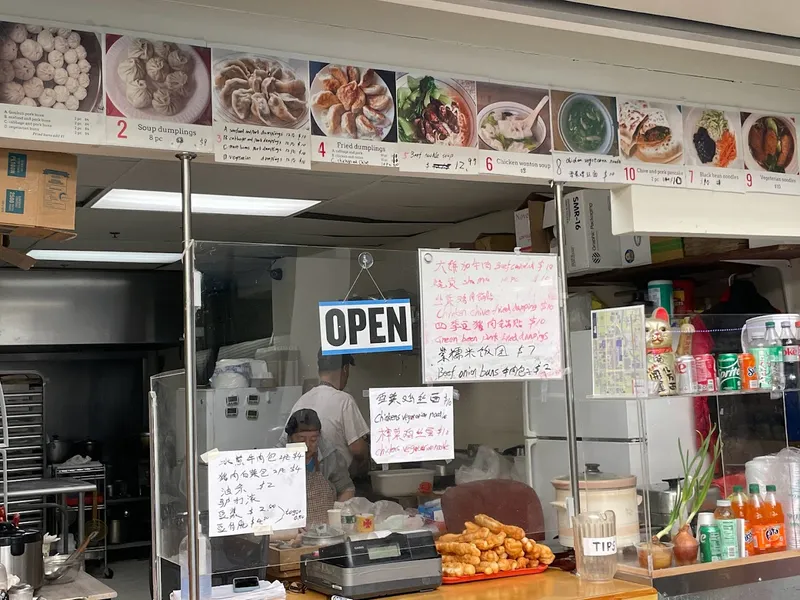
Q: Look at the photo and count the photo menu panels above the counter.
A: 10